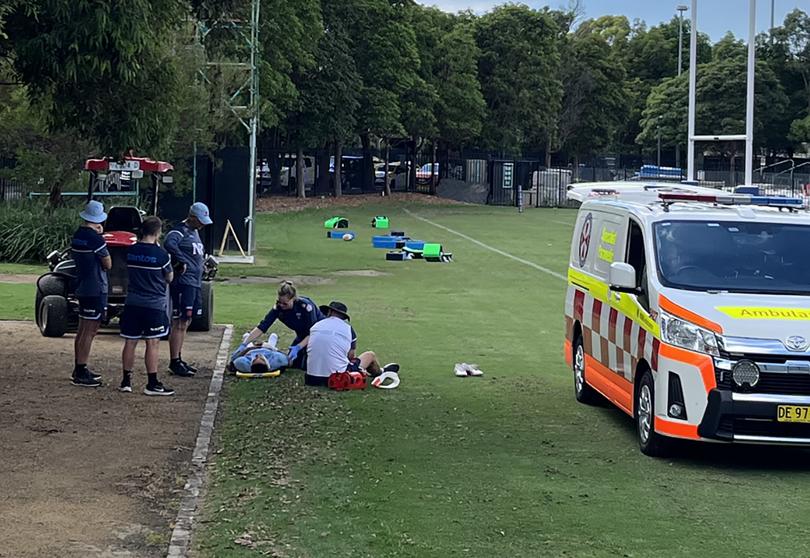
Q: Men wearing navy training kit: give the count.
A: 3